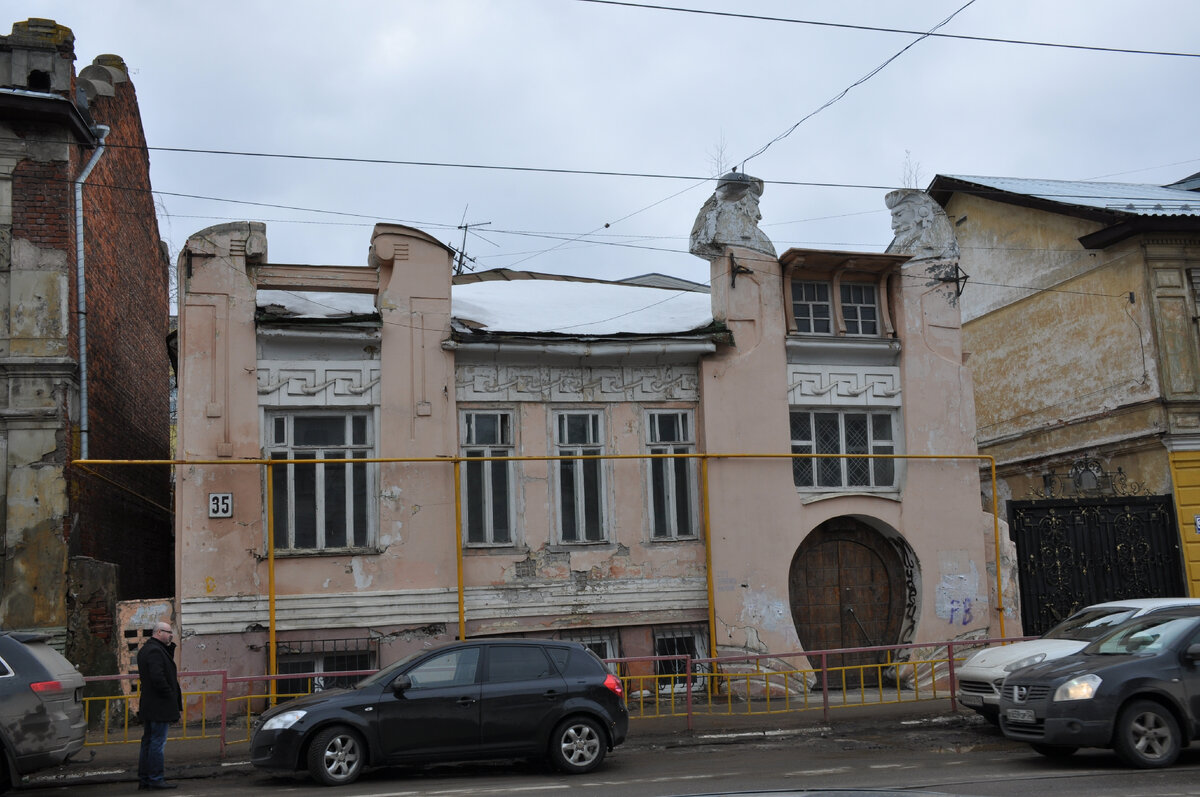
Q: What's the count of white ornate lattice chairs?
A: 0